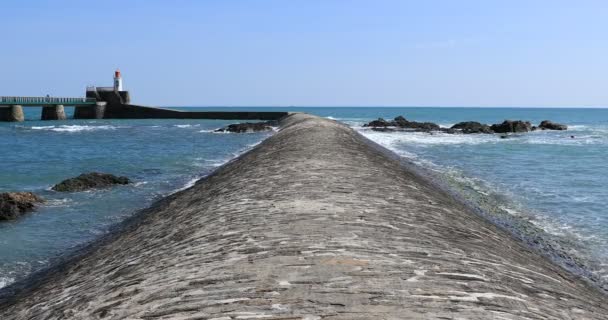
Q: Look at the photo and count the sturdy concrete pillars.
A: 3